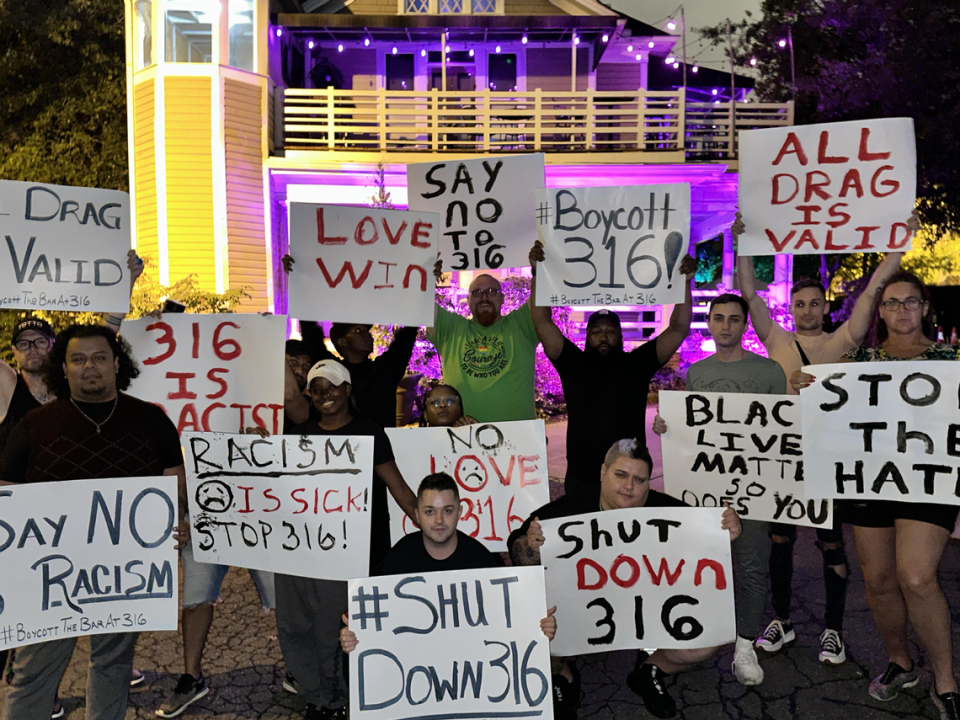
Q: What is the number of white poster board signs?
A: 13